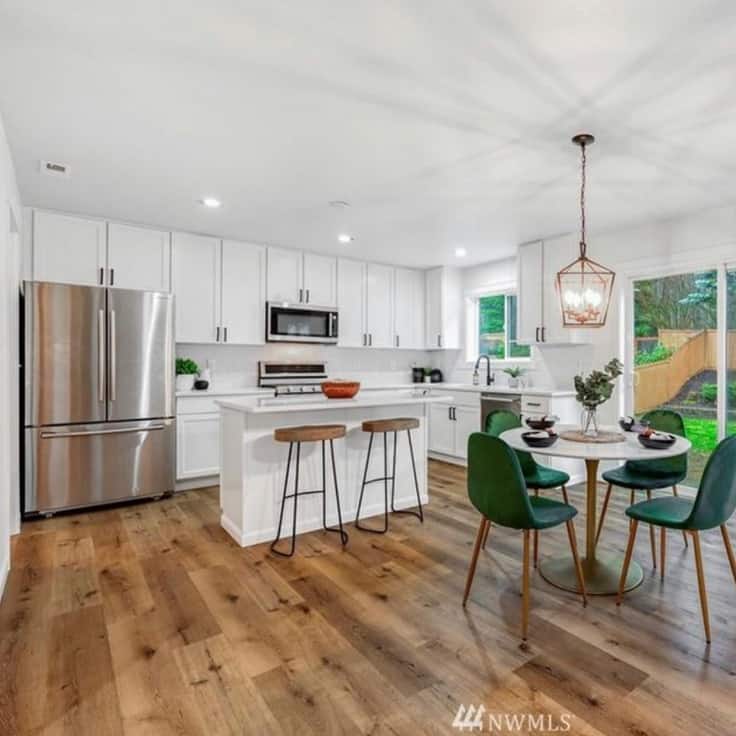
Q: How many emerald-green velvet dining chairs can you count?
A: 4